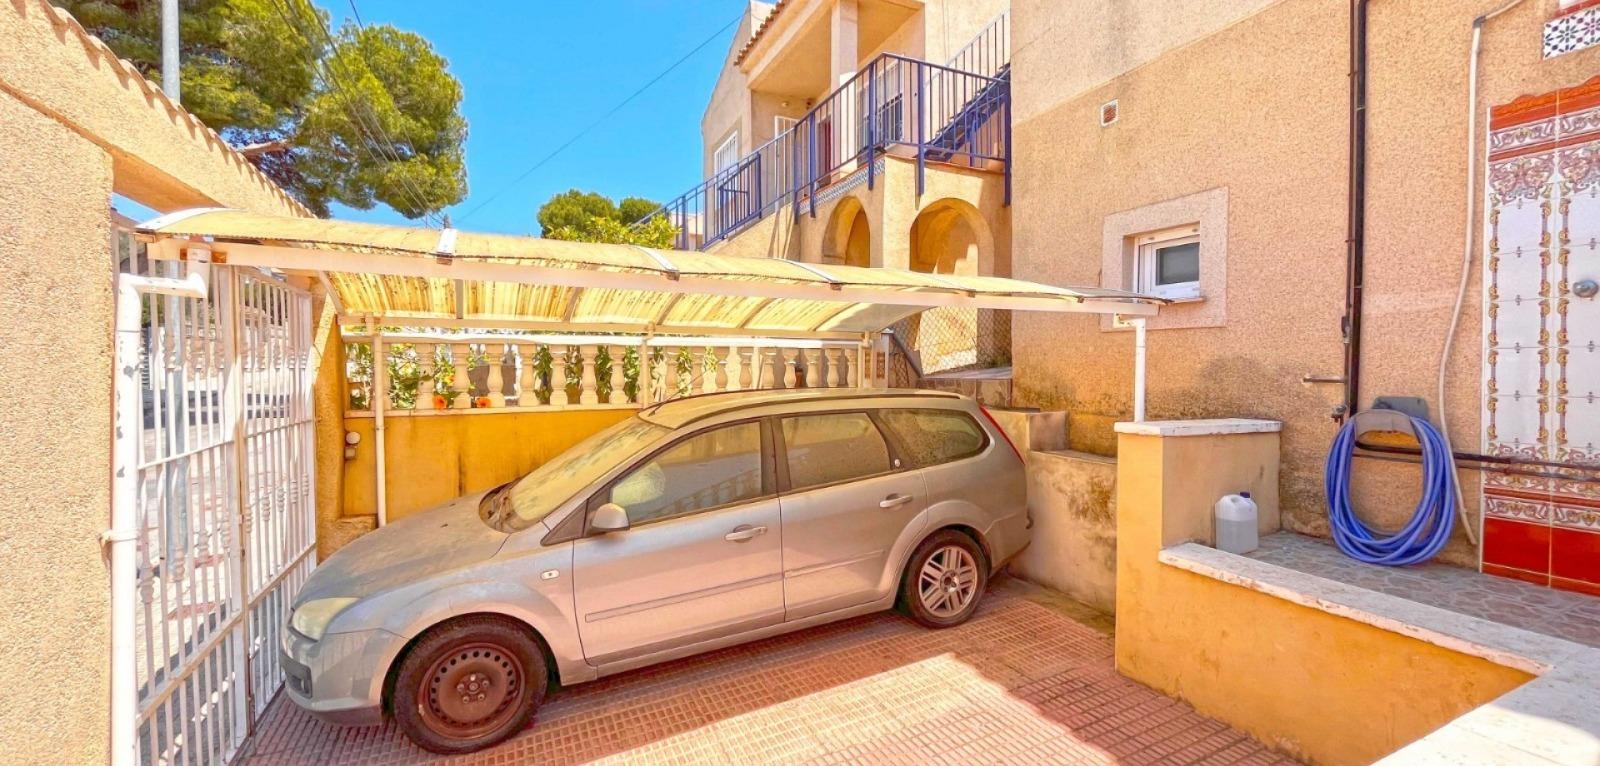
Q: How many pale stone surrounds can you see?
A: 1